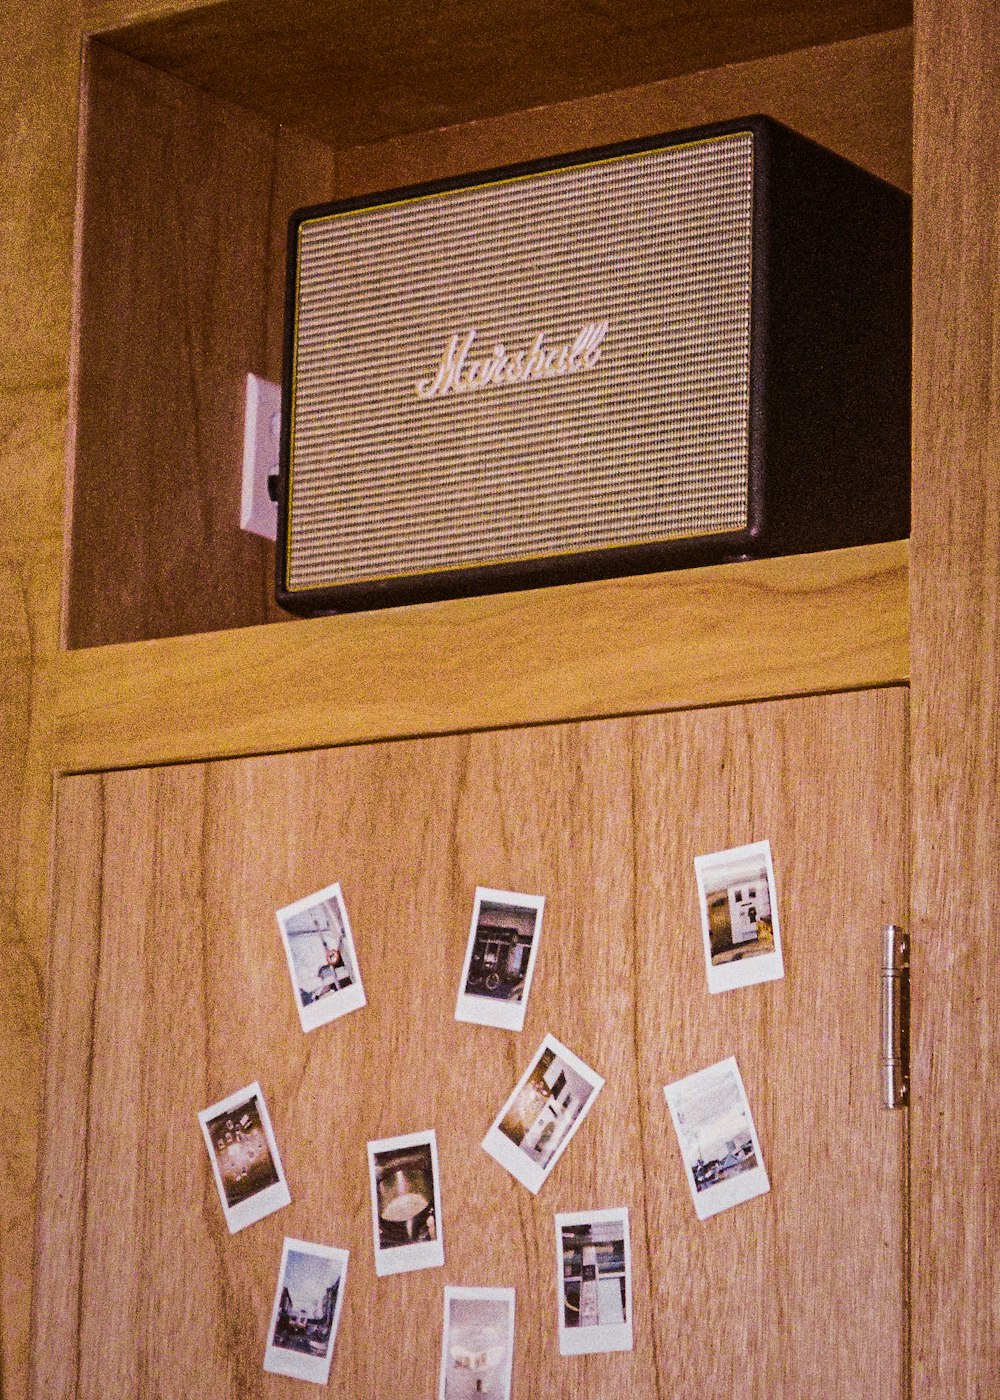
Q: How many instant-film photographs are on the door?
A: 10